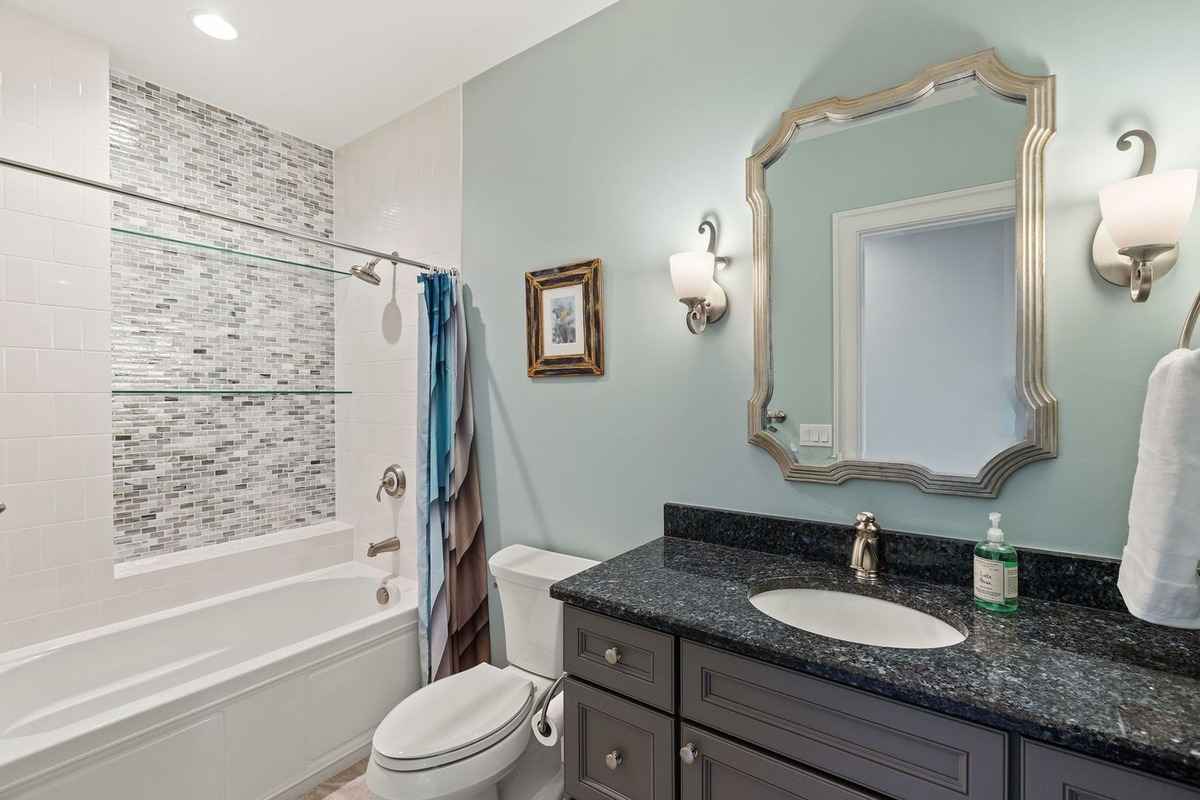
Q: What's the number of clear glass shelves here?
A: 2